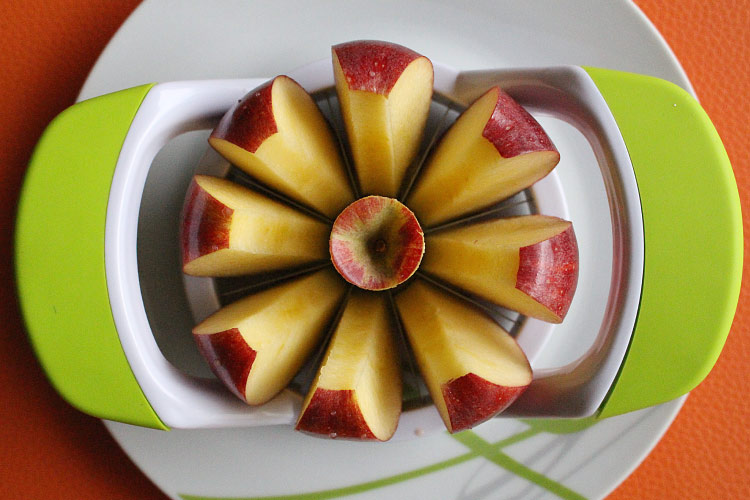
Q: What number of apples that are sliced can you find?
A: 1